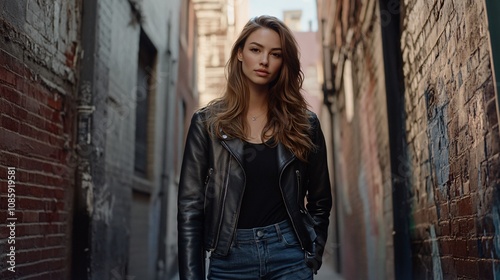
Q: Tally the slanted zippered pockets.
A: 2